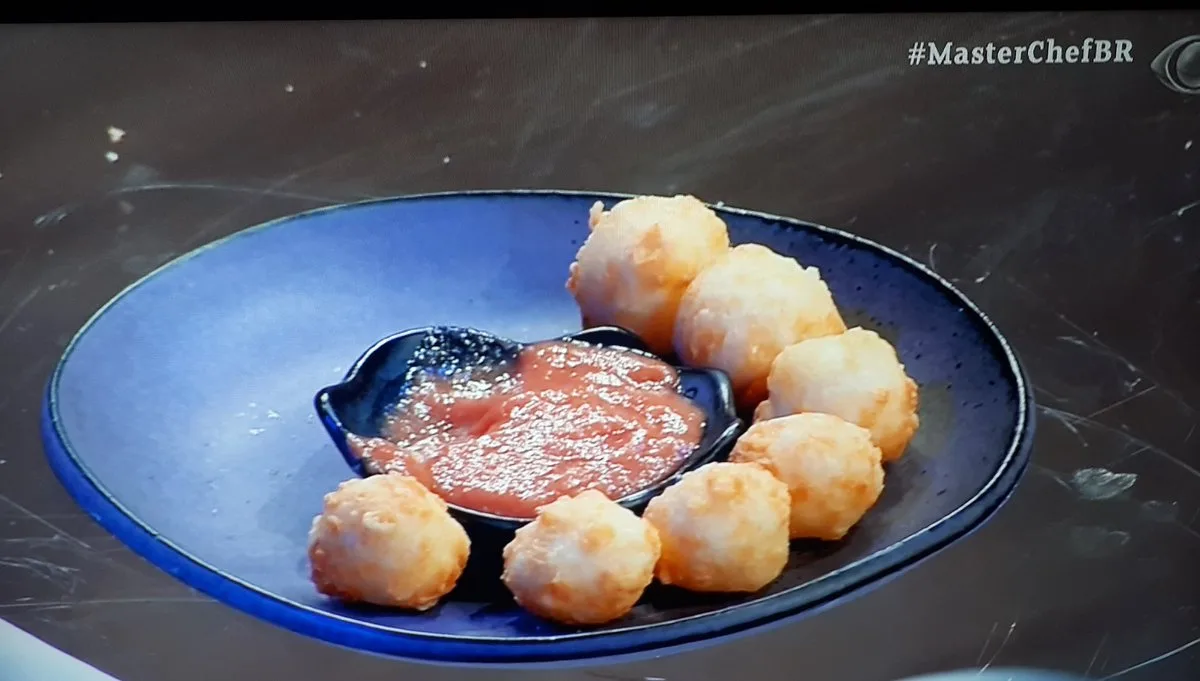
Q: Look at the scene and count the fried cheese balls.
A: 7